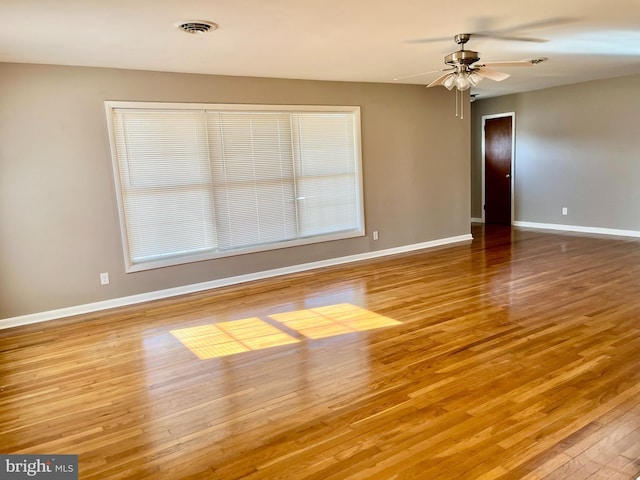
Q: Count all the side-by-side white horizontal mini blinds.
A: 3